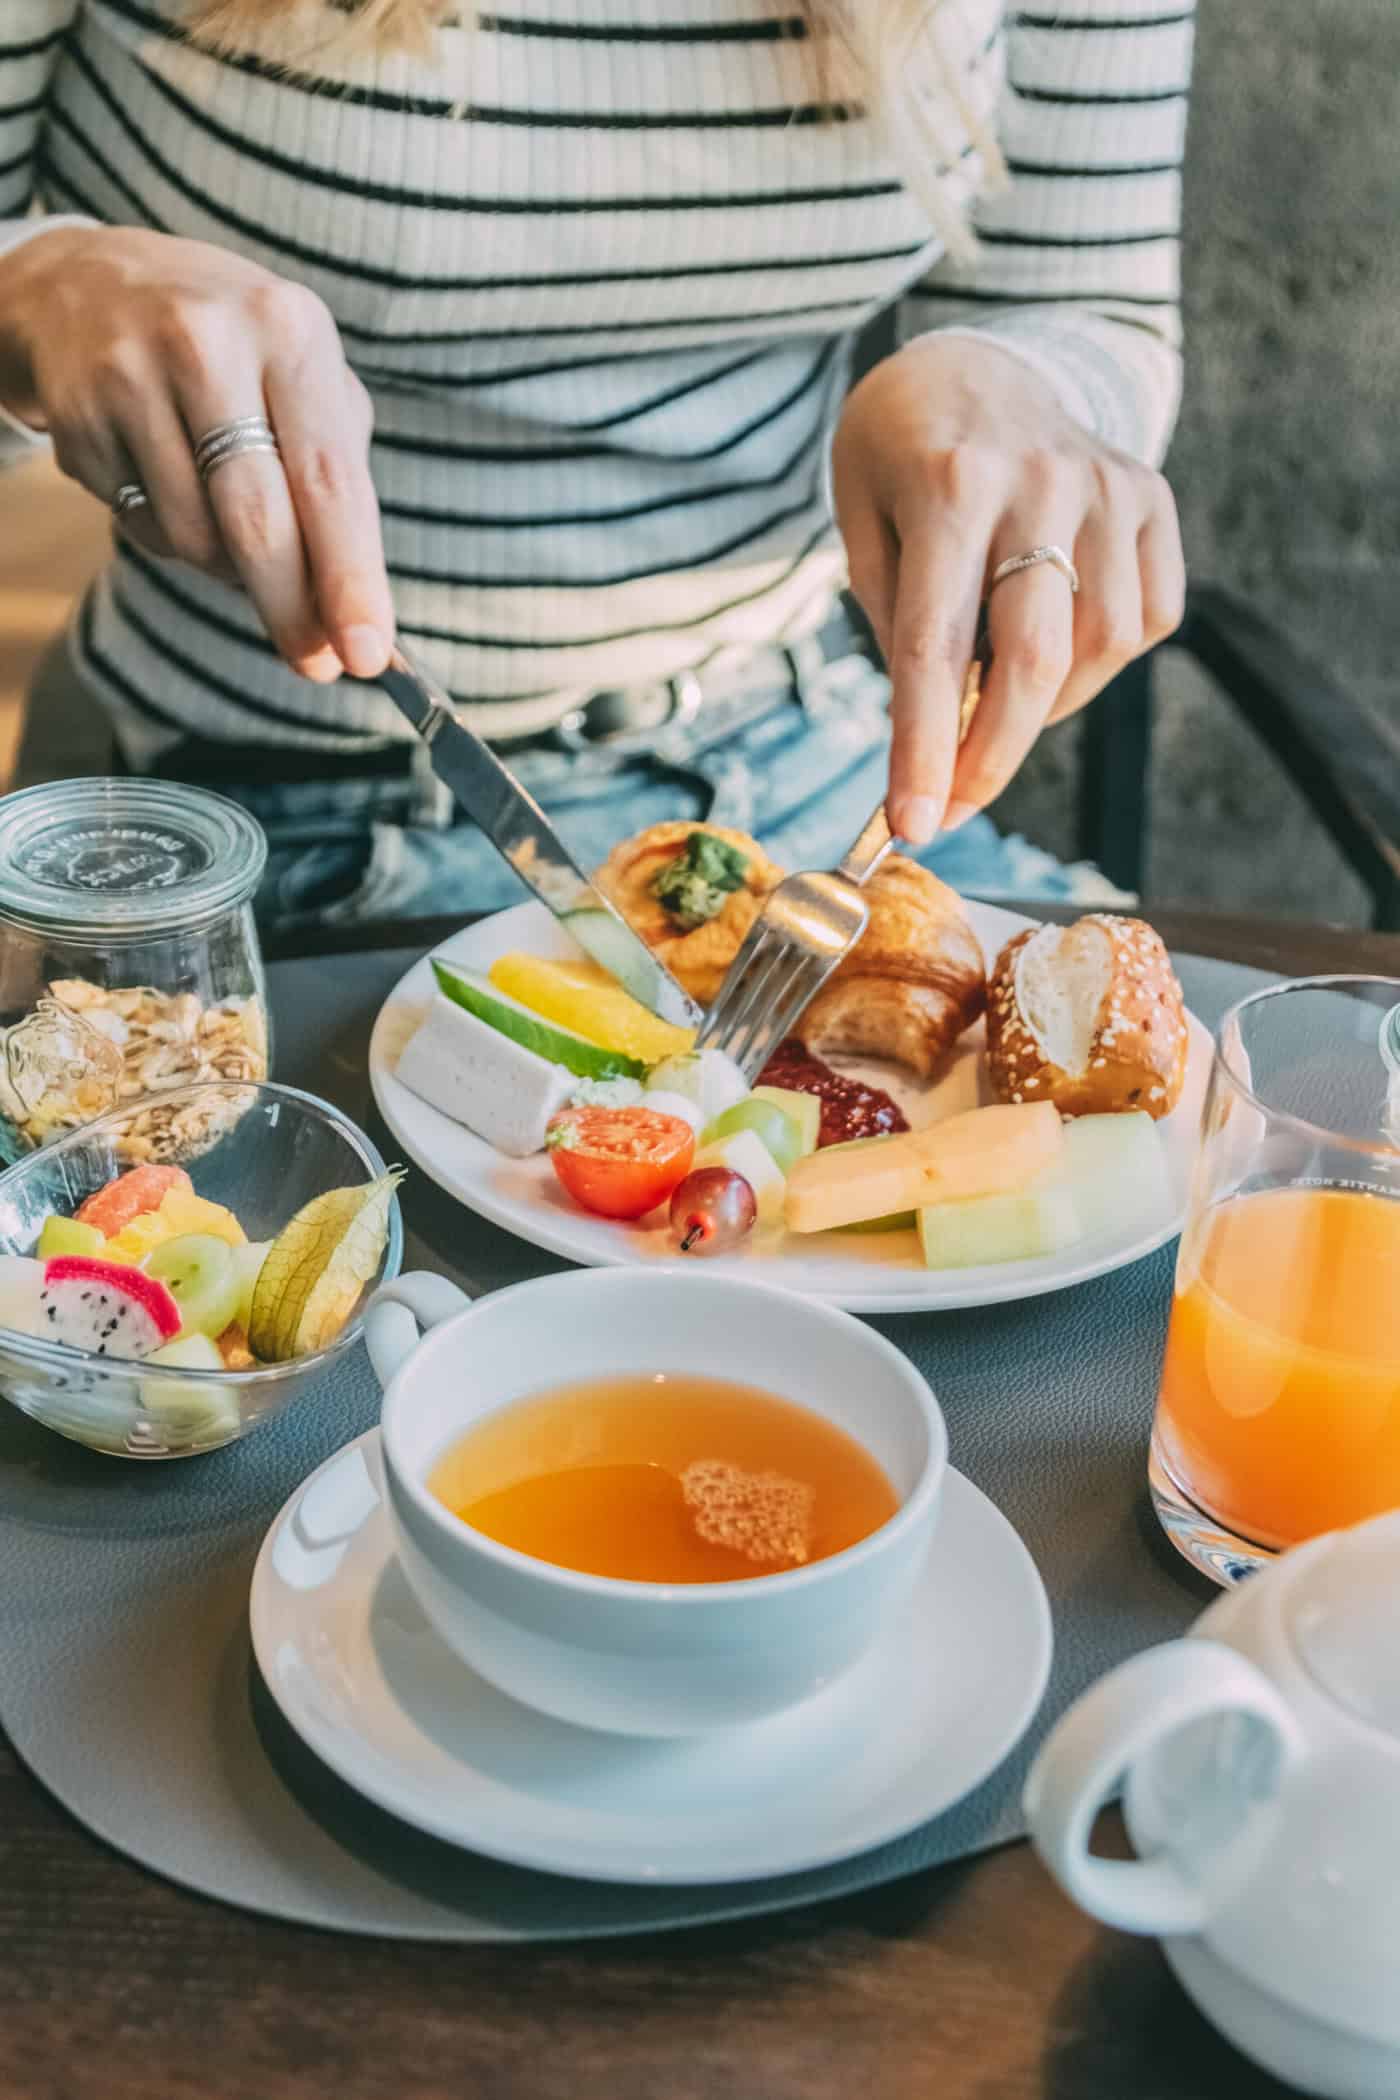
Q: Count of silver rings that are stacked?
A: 3